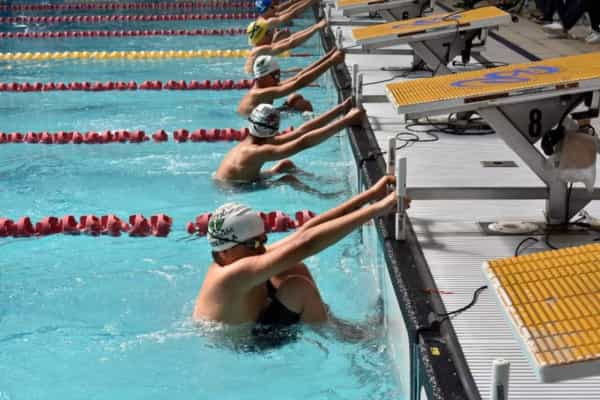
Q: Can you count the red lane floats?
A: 6